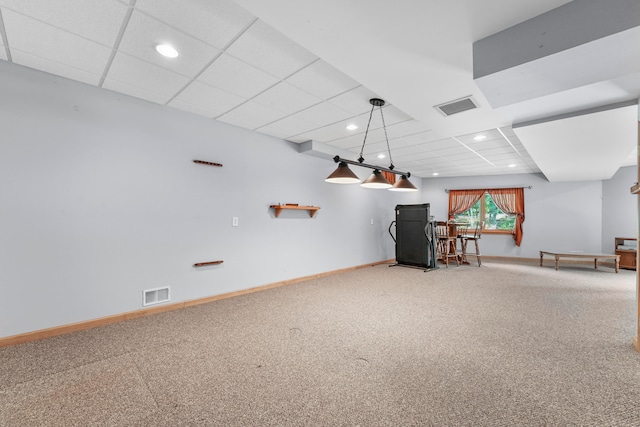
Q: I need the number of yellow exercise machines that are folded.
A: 0